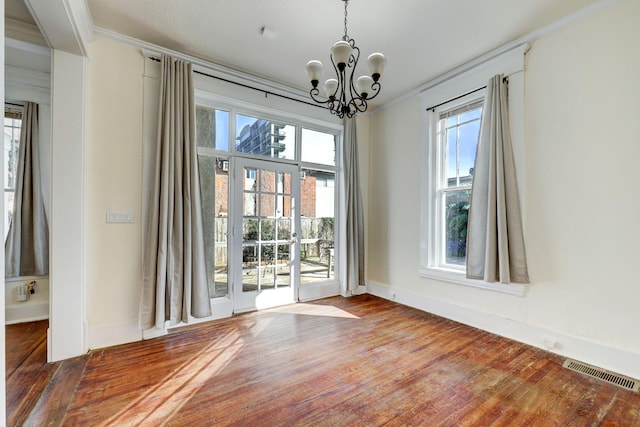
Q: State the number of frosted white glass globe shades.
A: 5